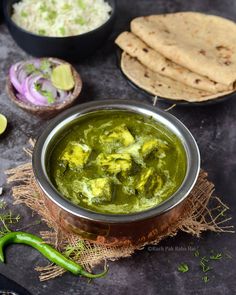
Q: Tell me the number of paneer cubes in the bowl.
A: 6